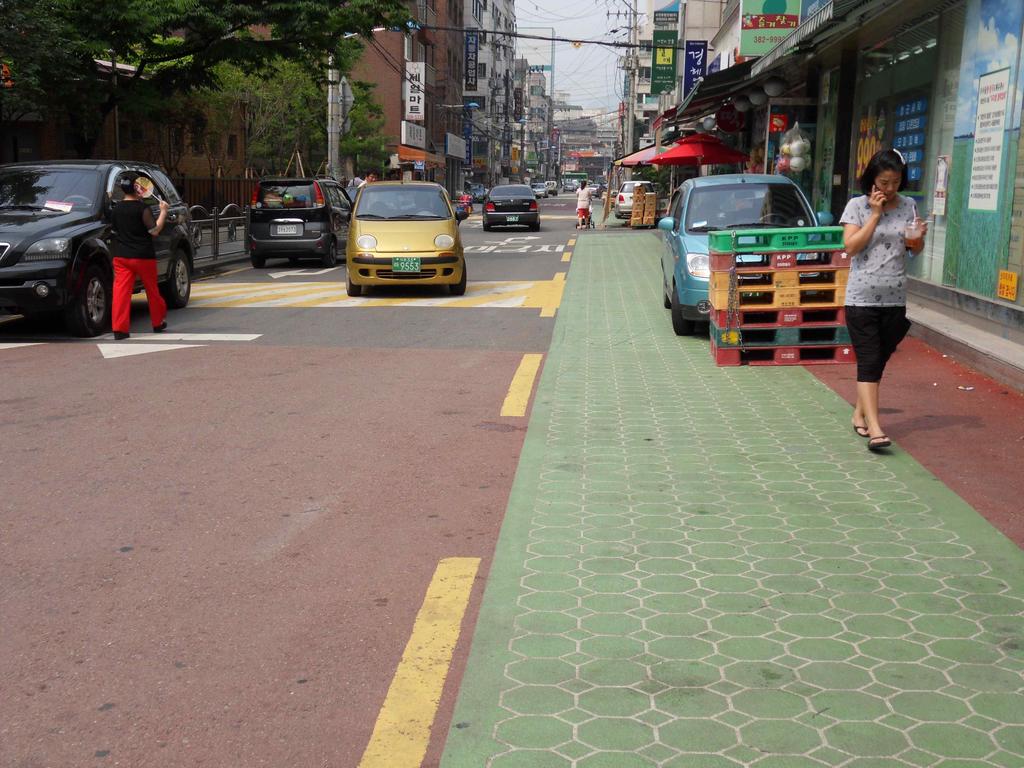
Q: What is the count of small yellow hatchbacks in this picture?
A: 1